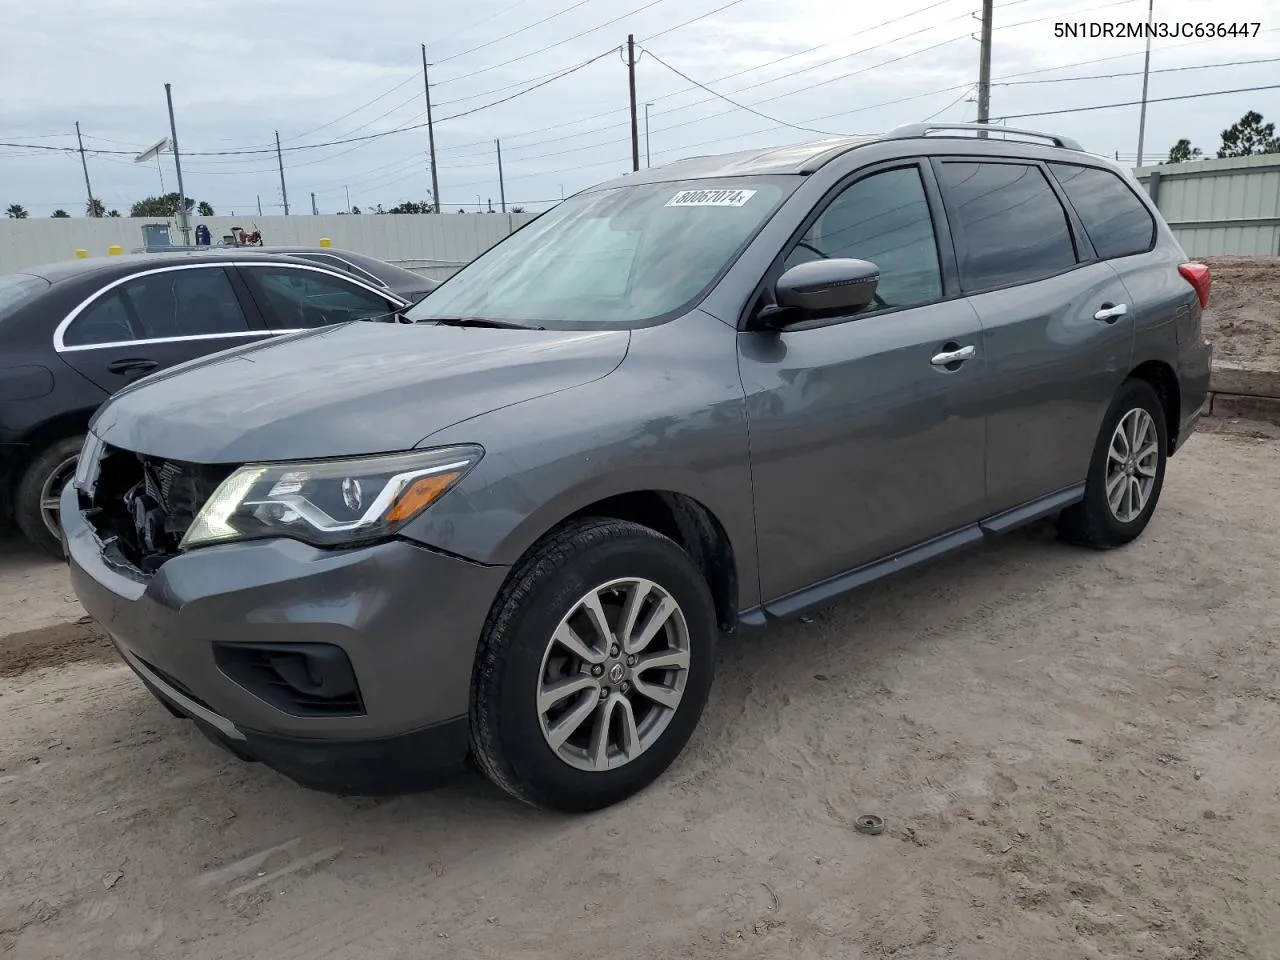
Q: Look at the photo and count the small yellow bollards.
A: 3